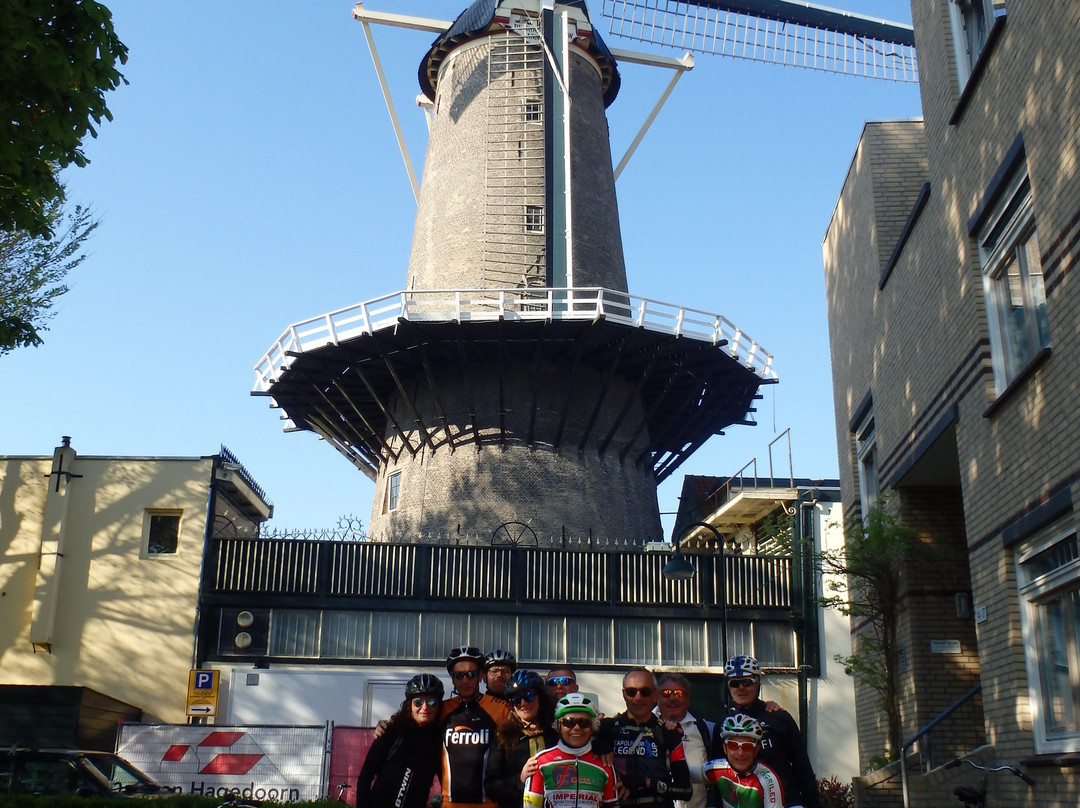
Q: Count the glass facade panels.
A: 11